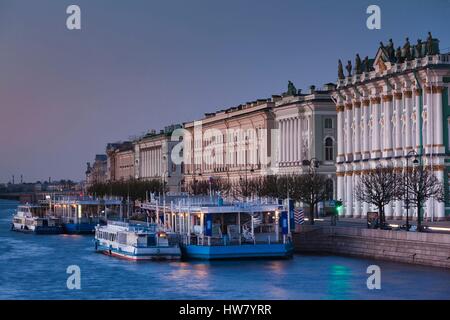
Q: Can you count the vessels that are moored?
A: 4